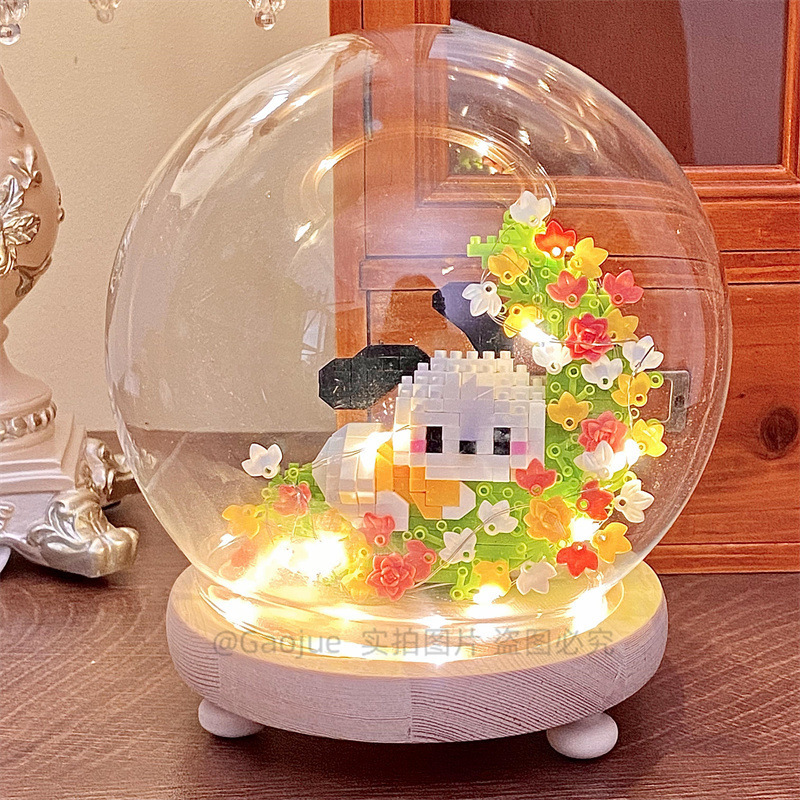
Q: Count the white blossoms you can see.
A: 11